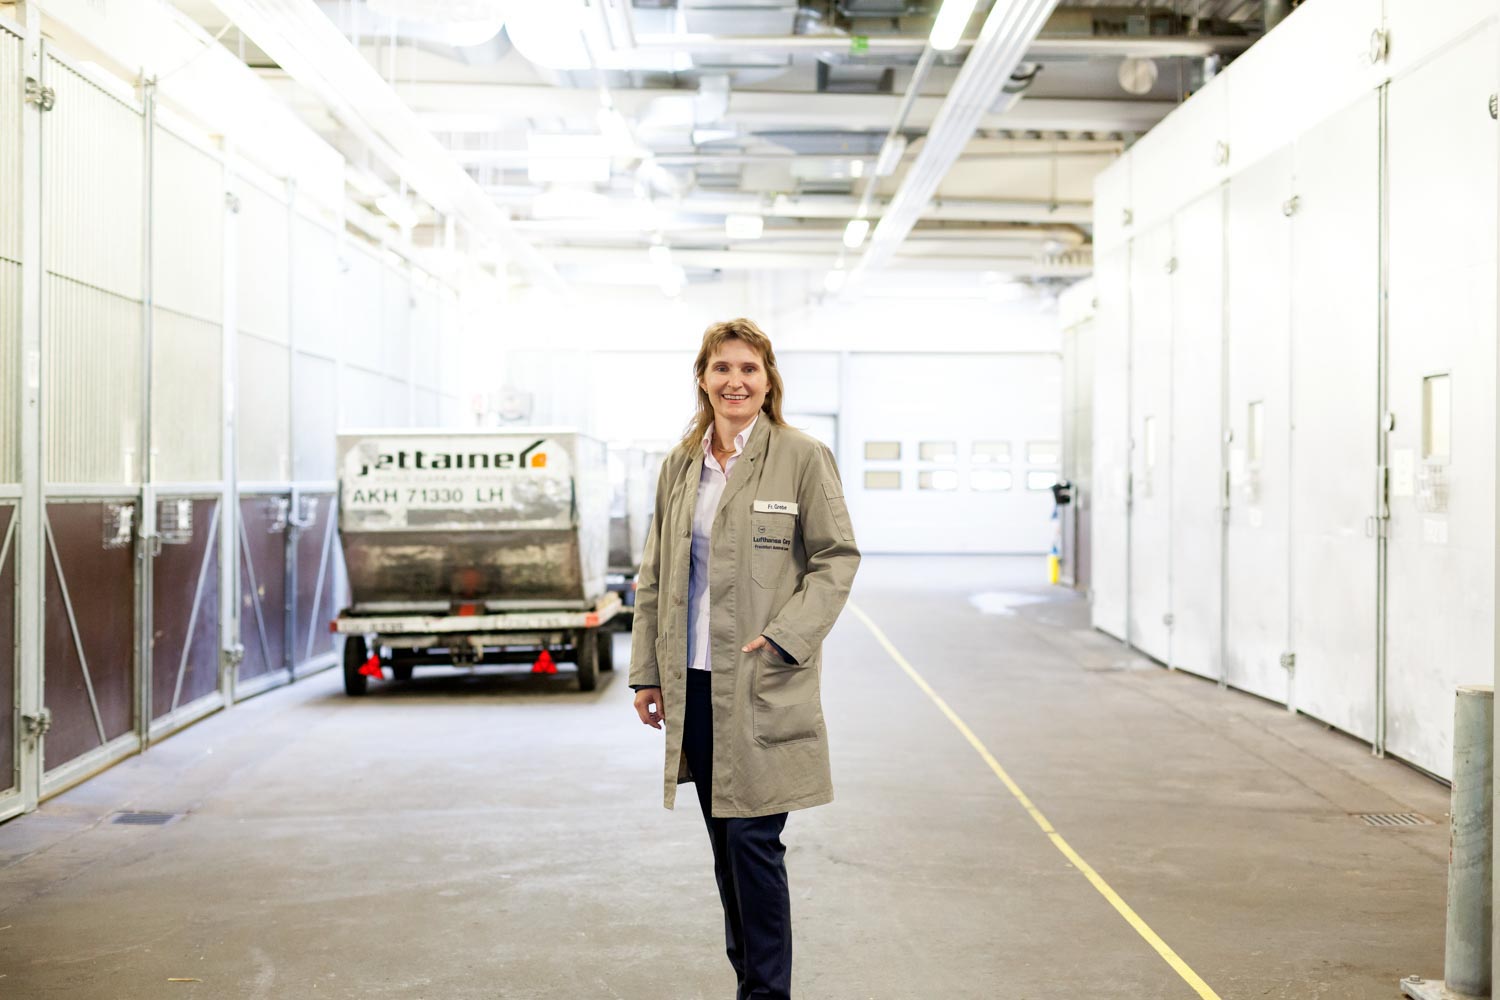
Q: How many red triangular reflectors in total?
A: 2